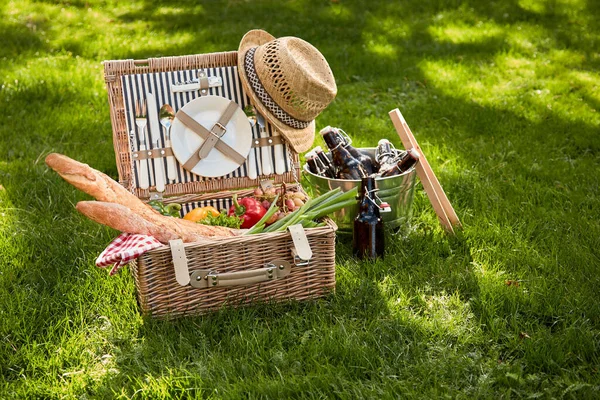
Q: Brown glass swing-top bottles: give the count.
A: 7